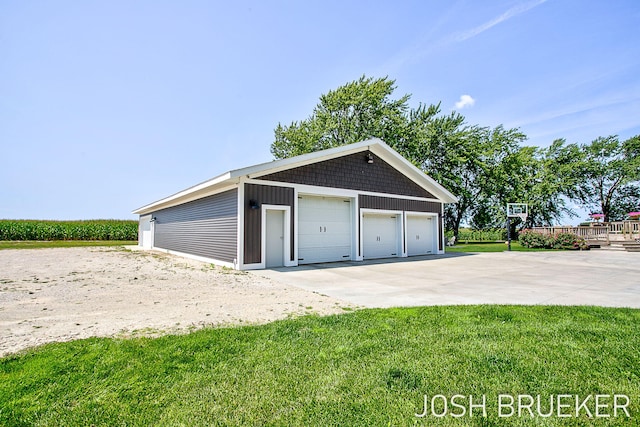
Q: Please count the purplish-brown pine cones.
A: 0